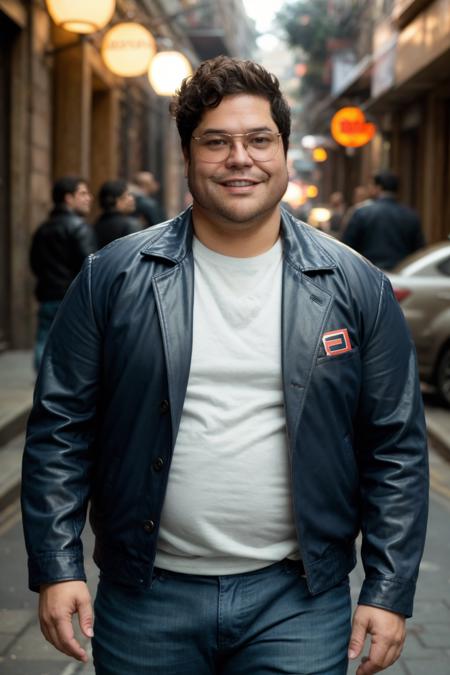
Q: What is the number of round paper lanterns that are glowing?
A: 3